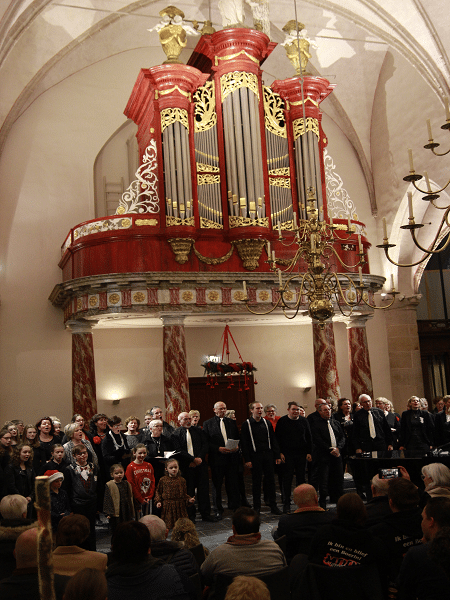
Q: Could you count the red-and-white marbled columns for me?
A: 4